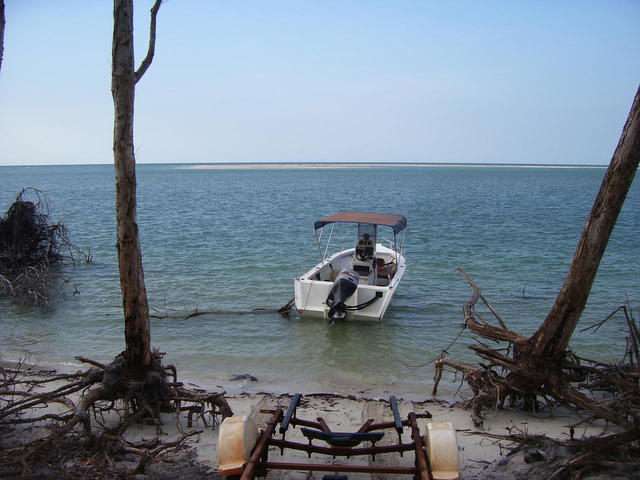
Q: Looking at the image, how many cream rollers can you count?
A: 2